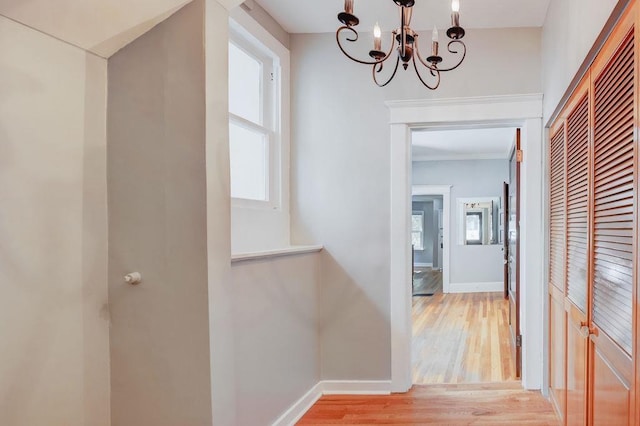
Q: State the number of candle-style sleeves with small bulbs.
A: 4